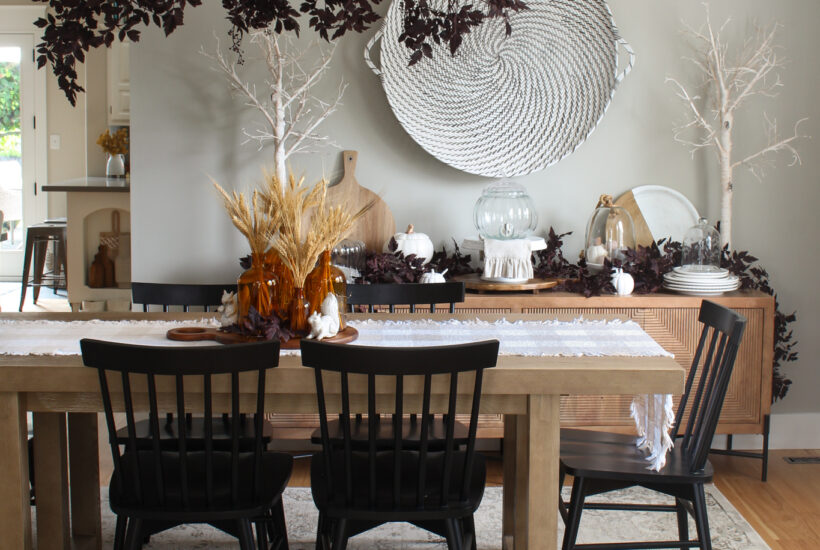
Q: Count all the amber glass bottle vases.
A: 4